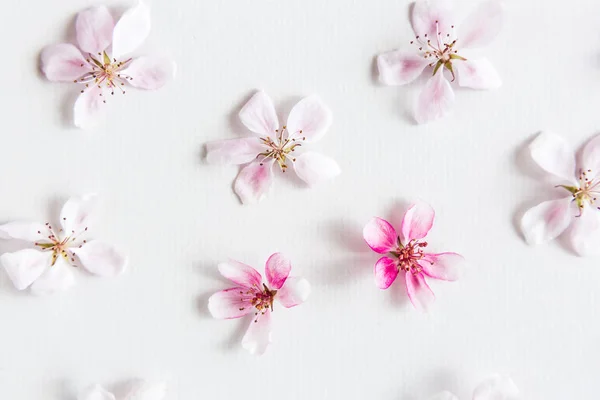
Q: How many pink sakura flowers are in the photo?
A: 2